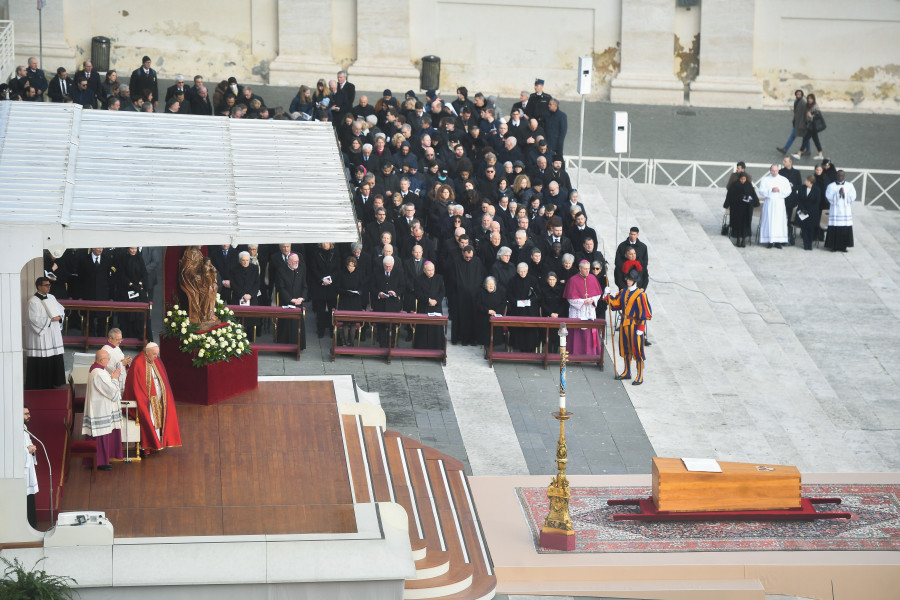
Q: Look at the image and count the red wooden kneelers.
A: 4